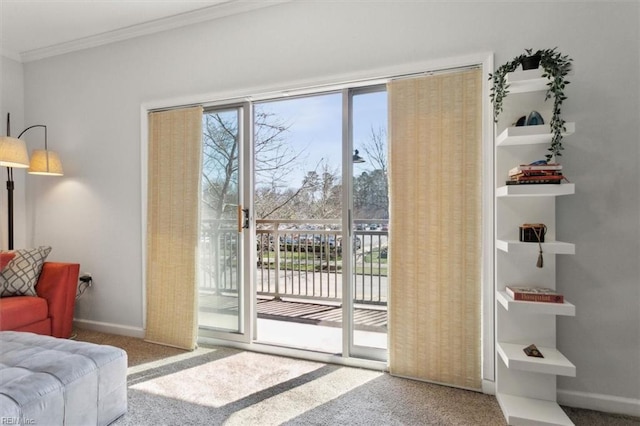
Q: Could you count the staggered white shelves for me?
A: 7